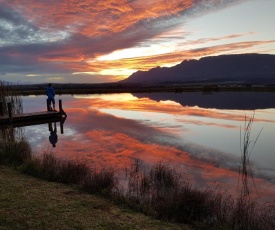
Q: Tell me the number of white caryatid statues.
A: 0